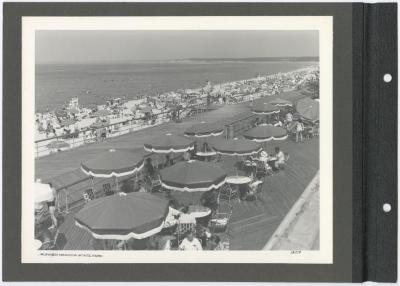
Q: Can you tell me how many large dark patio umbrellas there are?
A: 10